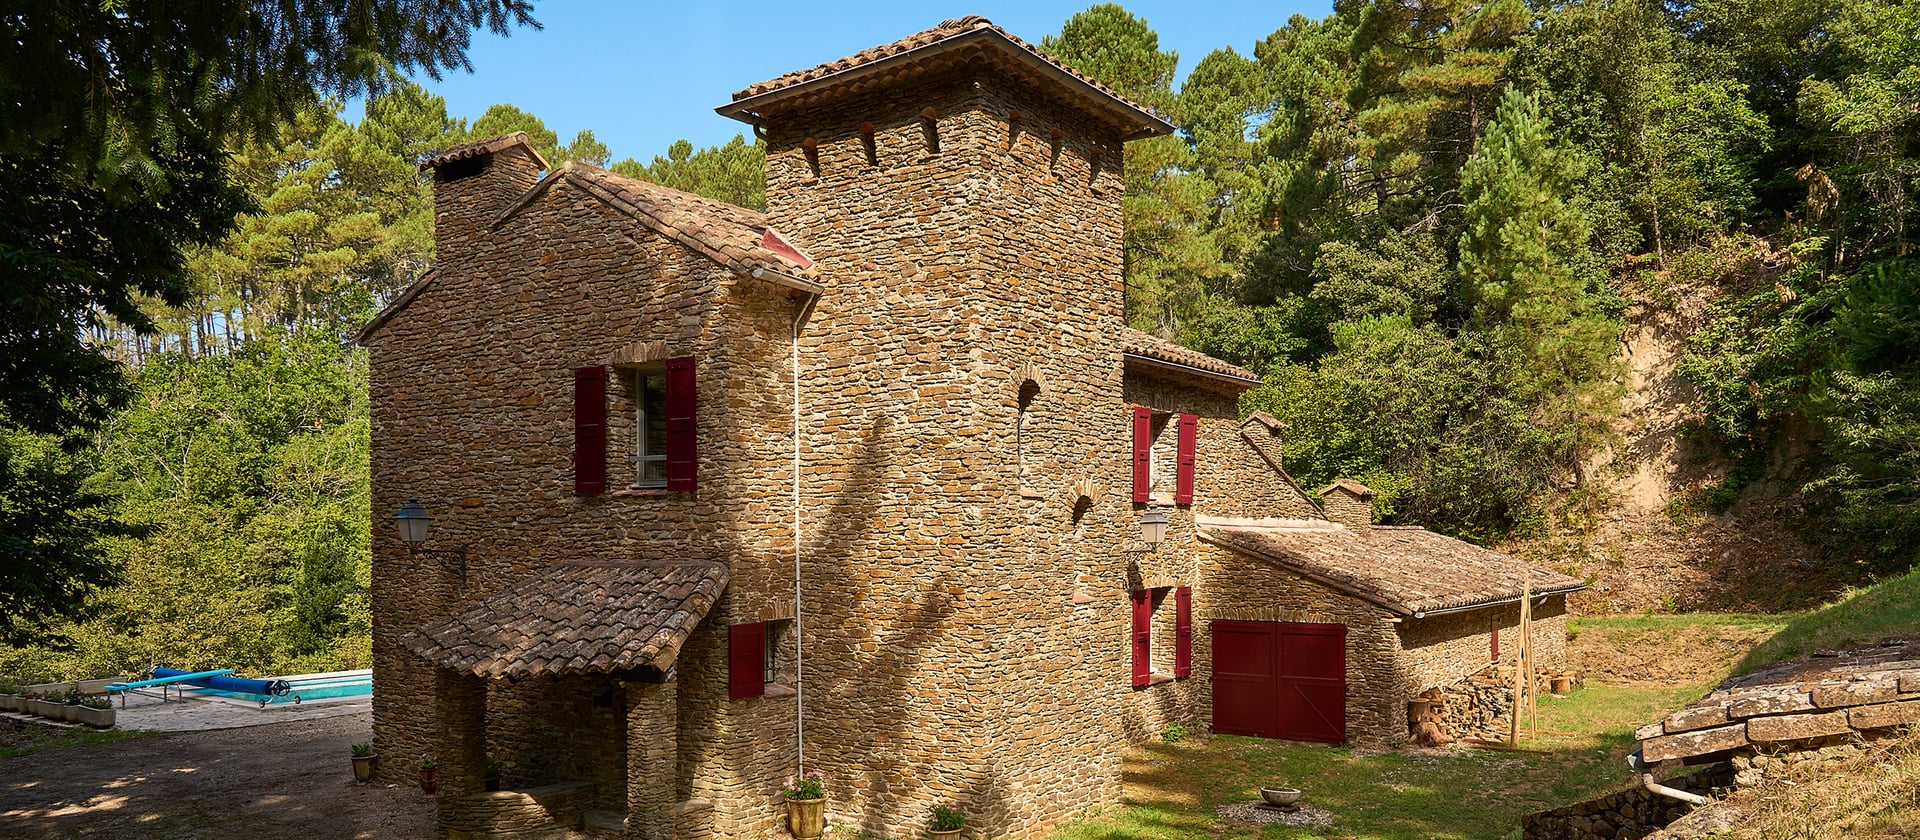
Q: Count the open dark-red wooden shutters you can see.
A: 7